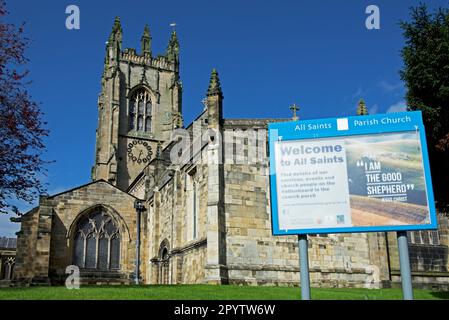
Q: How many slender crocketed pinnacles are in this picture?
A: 5